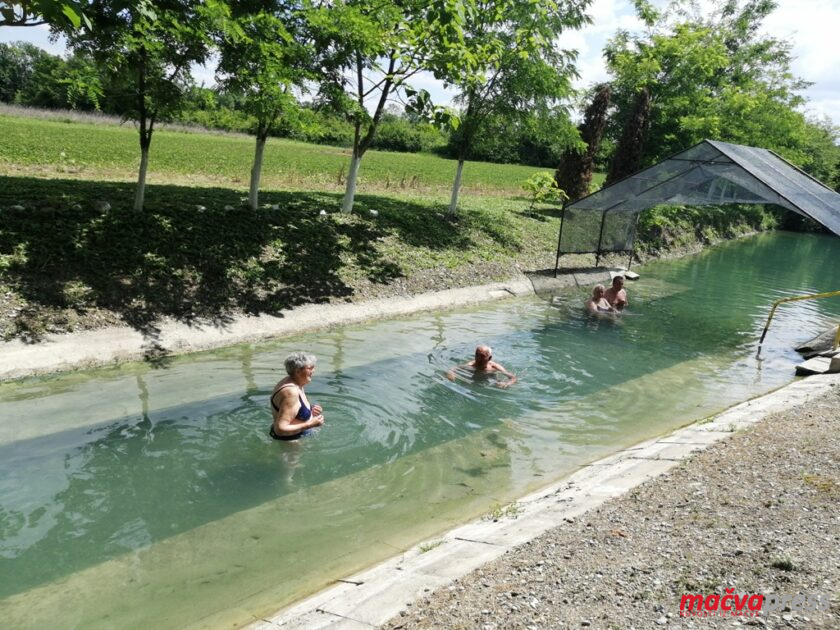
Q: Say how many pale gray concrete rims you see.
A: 2